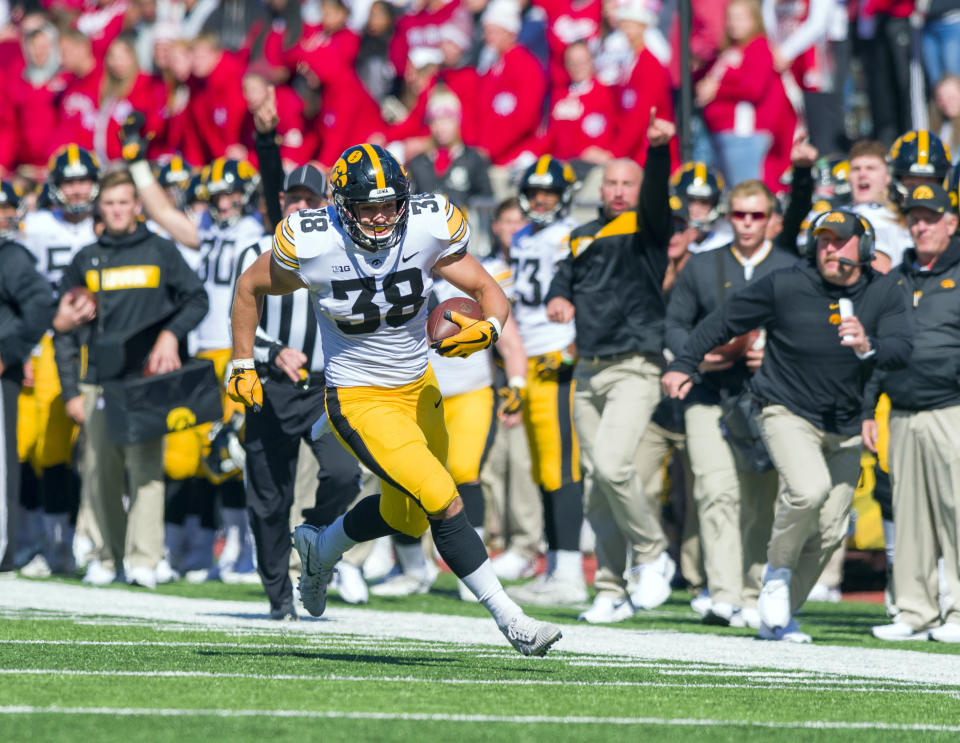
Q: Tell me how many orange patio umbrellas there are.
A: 0